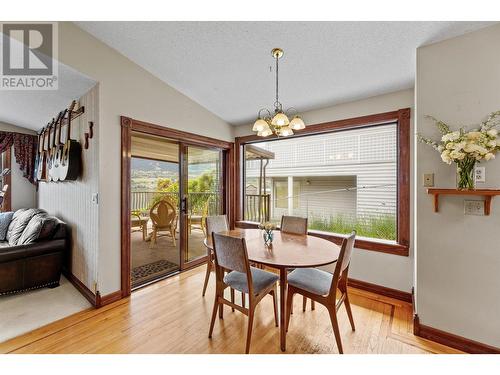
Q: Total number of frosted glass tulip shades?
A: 5